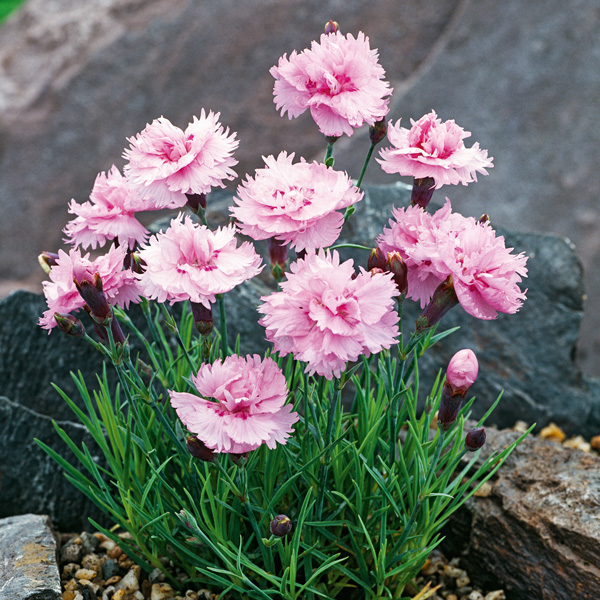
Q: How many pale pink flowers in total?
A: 11